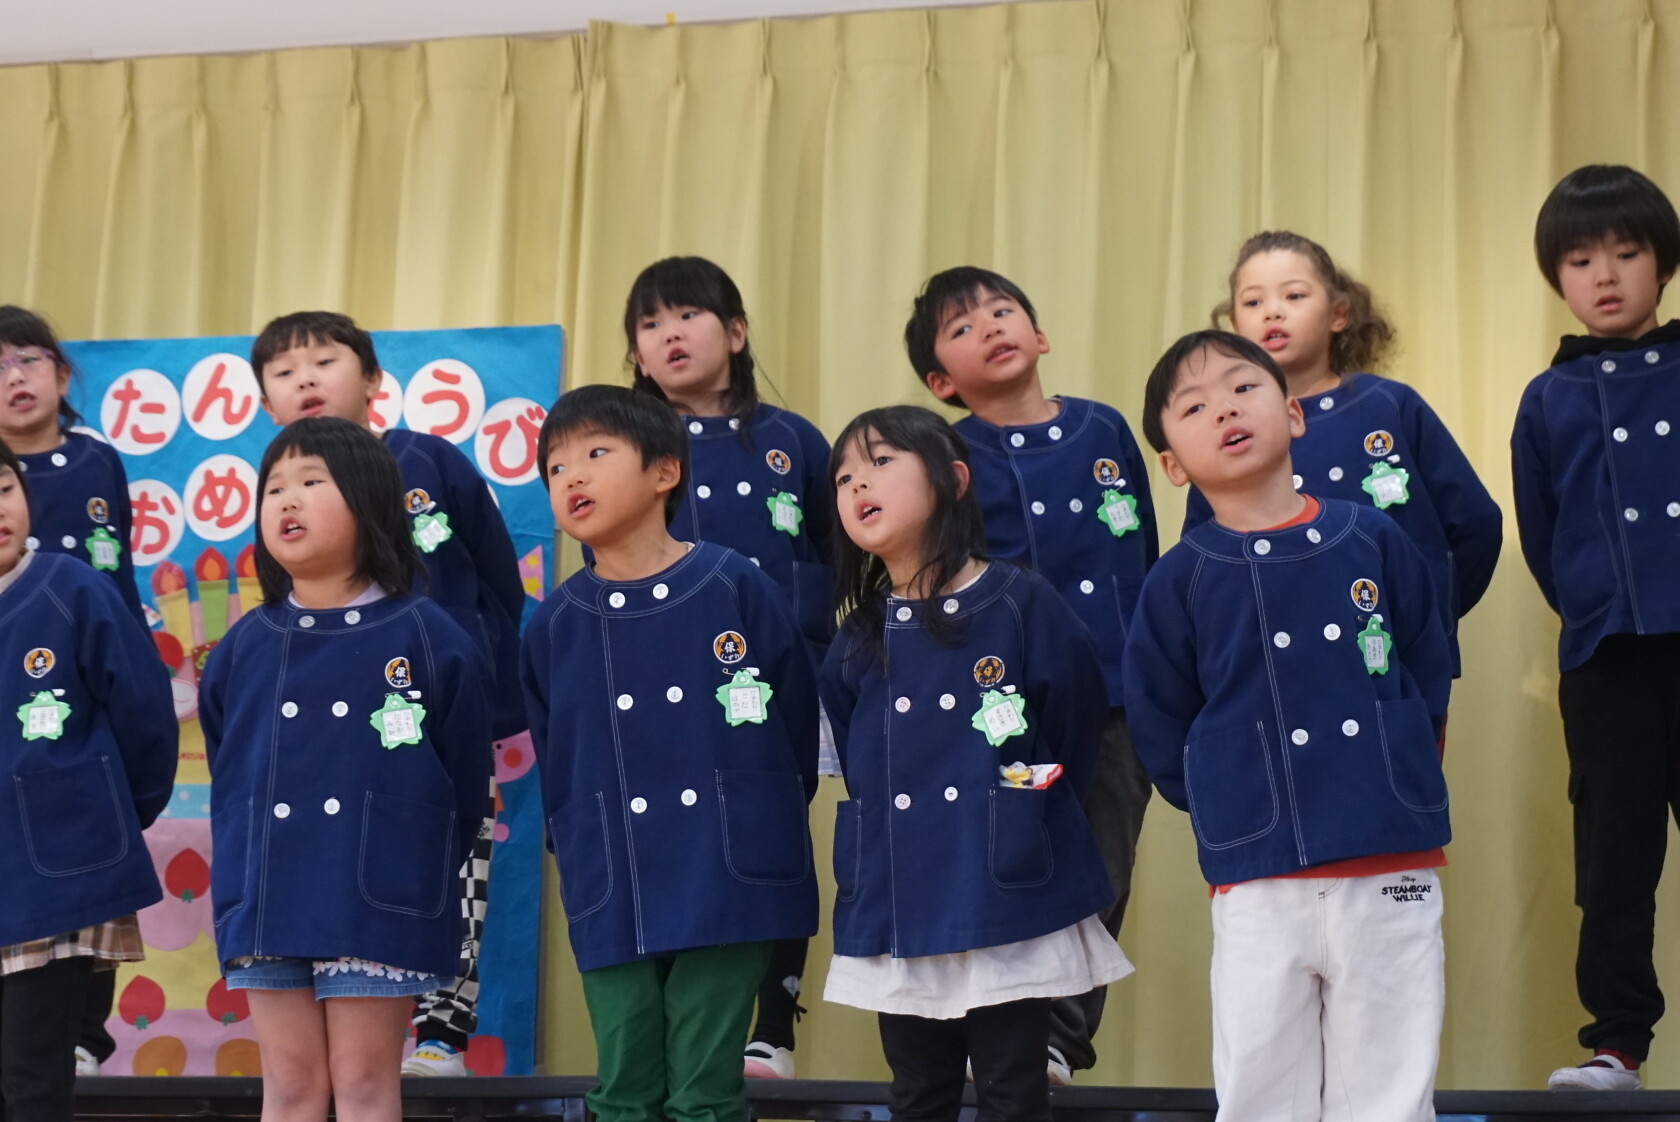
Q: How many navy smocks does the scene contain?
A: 11